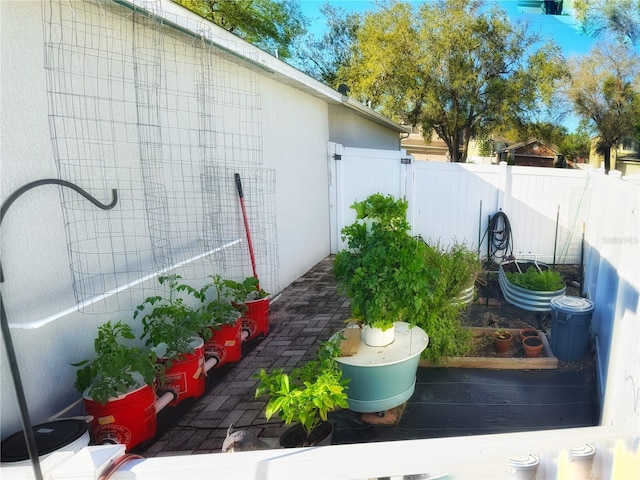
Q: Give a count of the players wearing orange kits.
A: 0